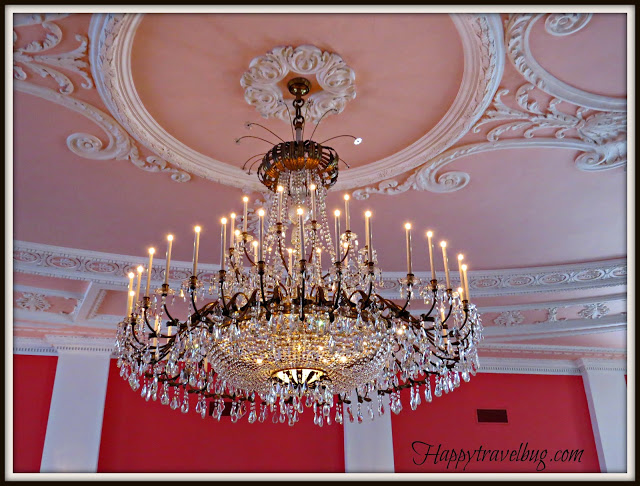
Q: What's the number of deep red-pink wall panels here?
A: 3